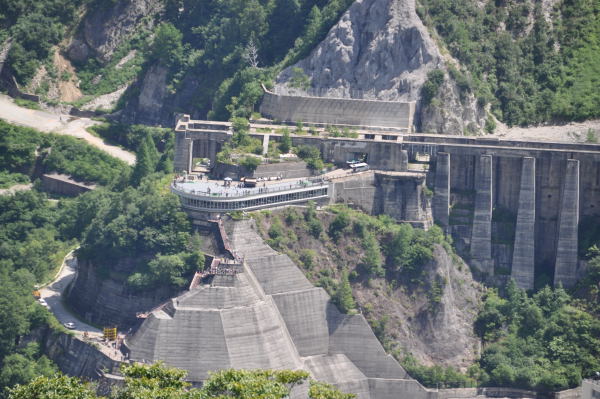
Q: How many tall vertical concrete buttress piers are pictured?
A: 4